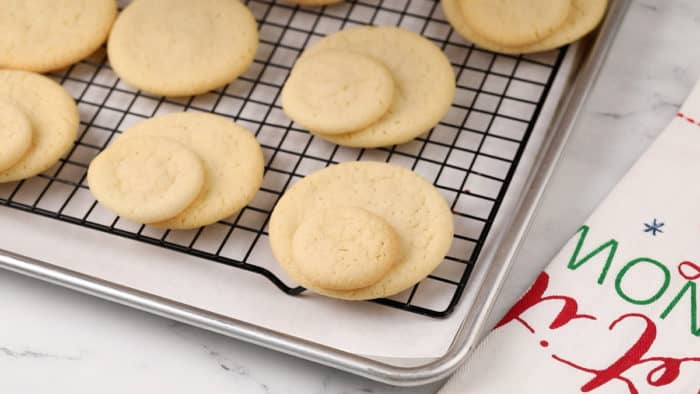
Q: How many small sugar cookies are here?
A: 5